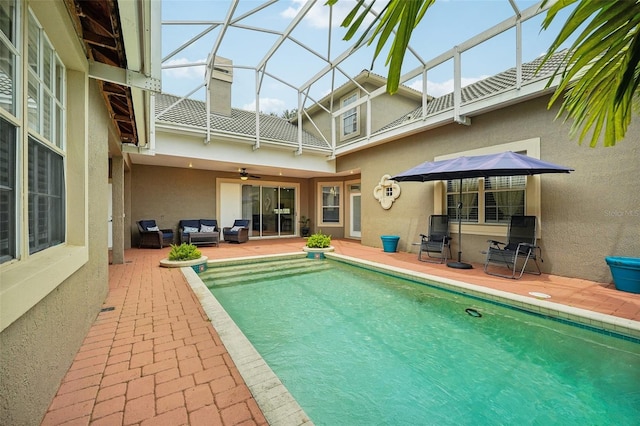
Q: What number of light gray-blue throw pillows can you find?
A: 4